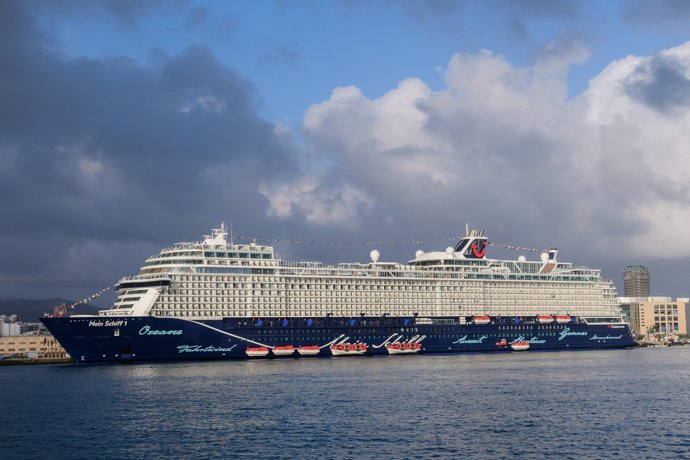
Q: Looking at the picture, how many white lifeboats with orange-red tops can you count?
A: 9